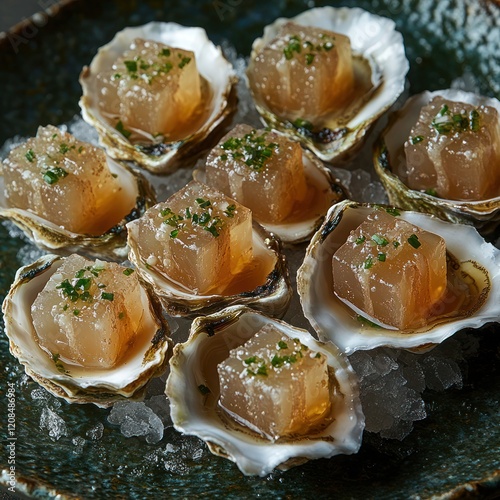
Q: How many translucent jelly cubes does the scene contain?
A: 9